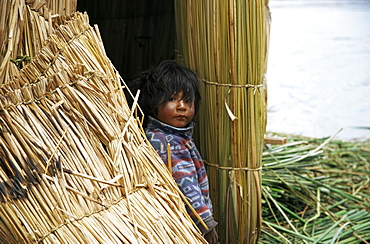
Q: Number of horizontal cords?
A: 2